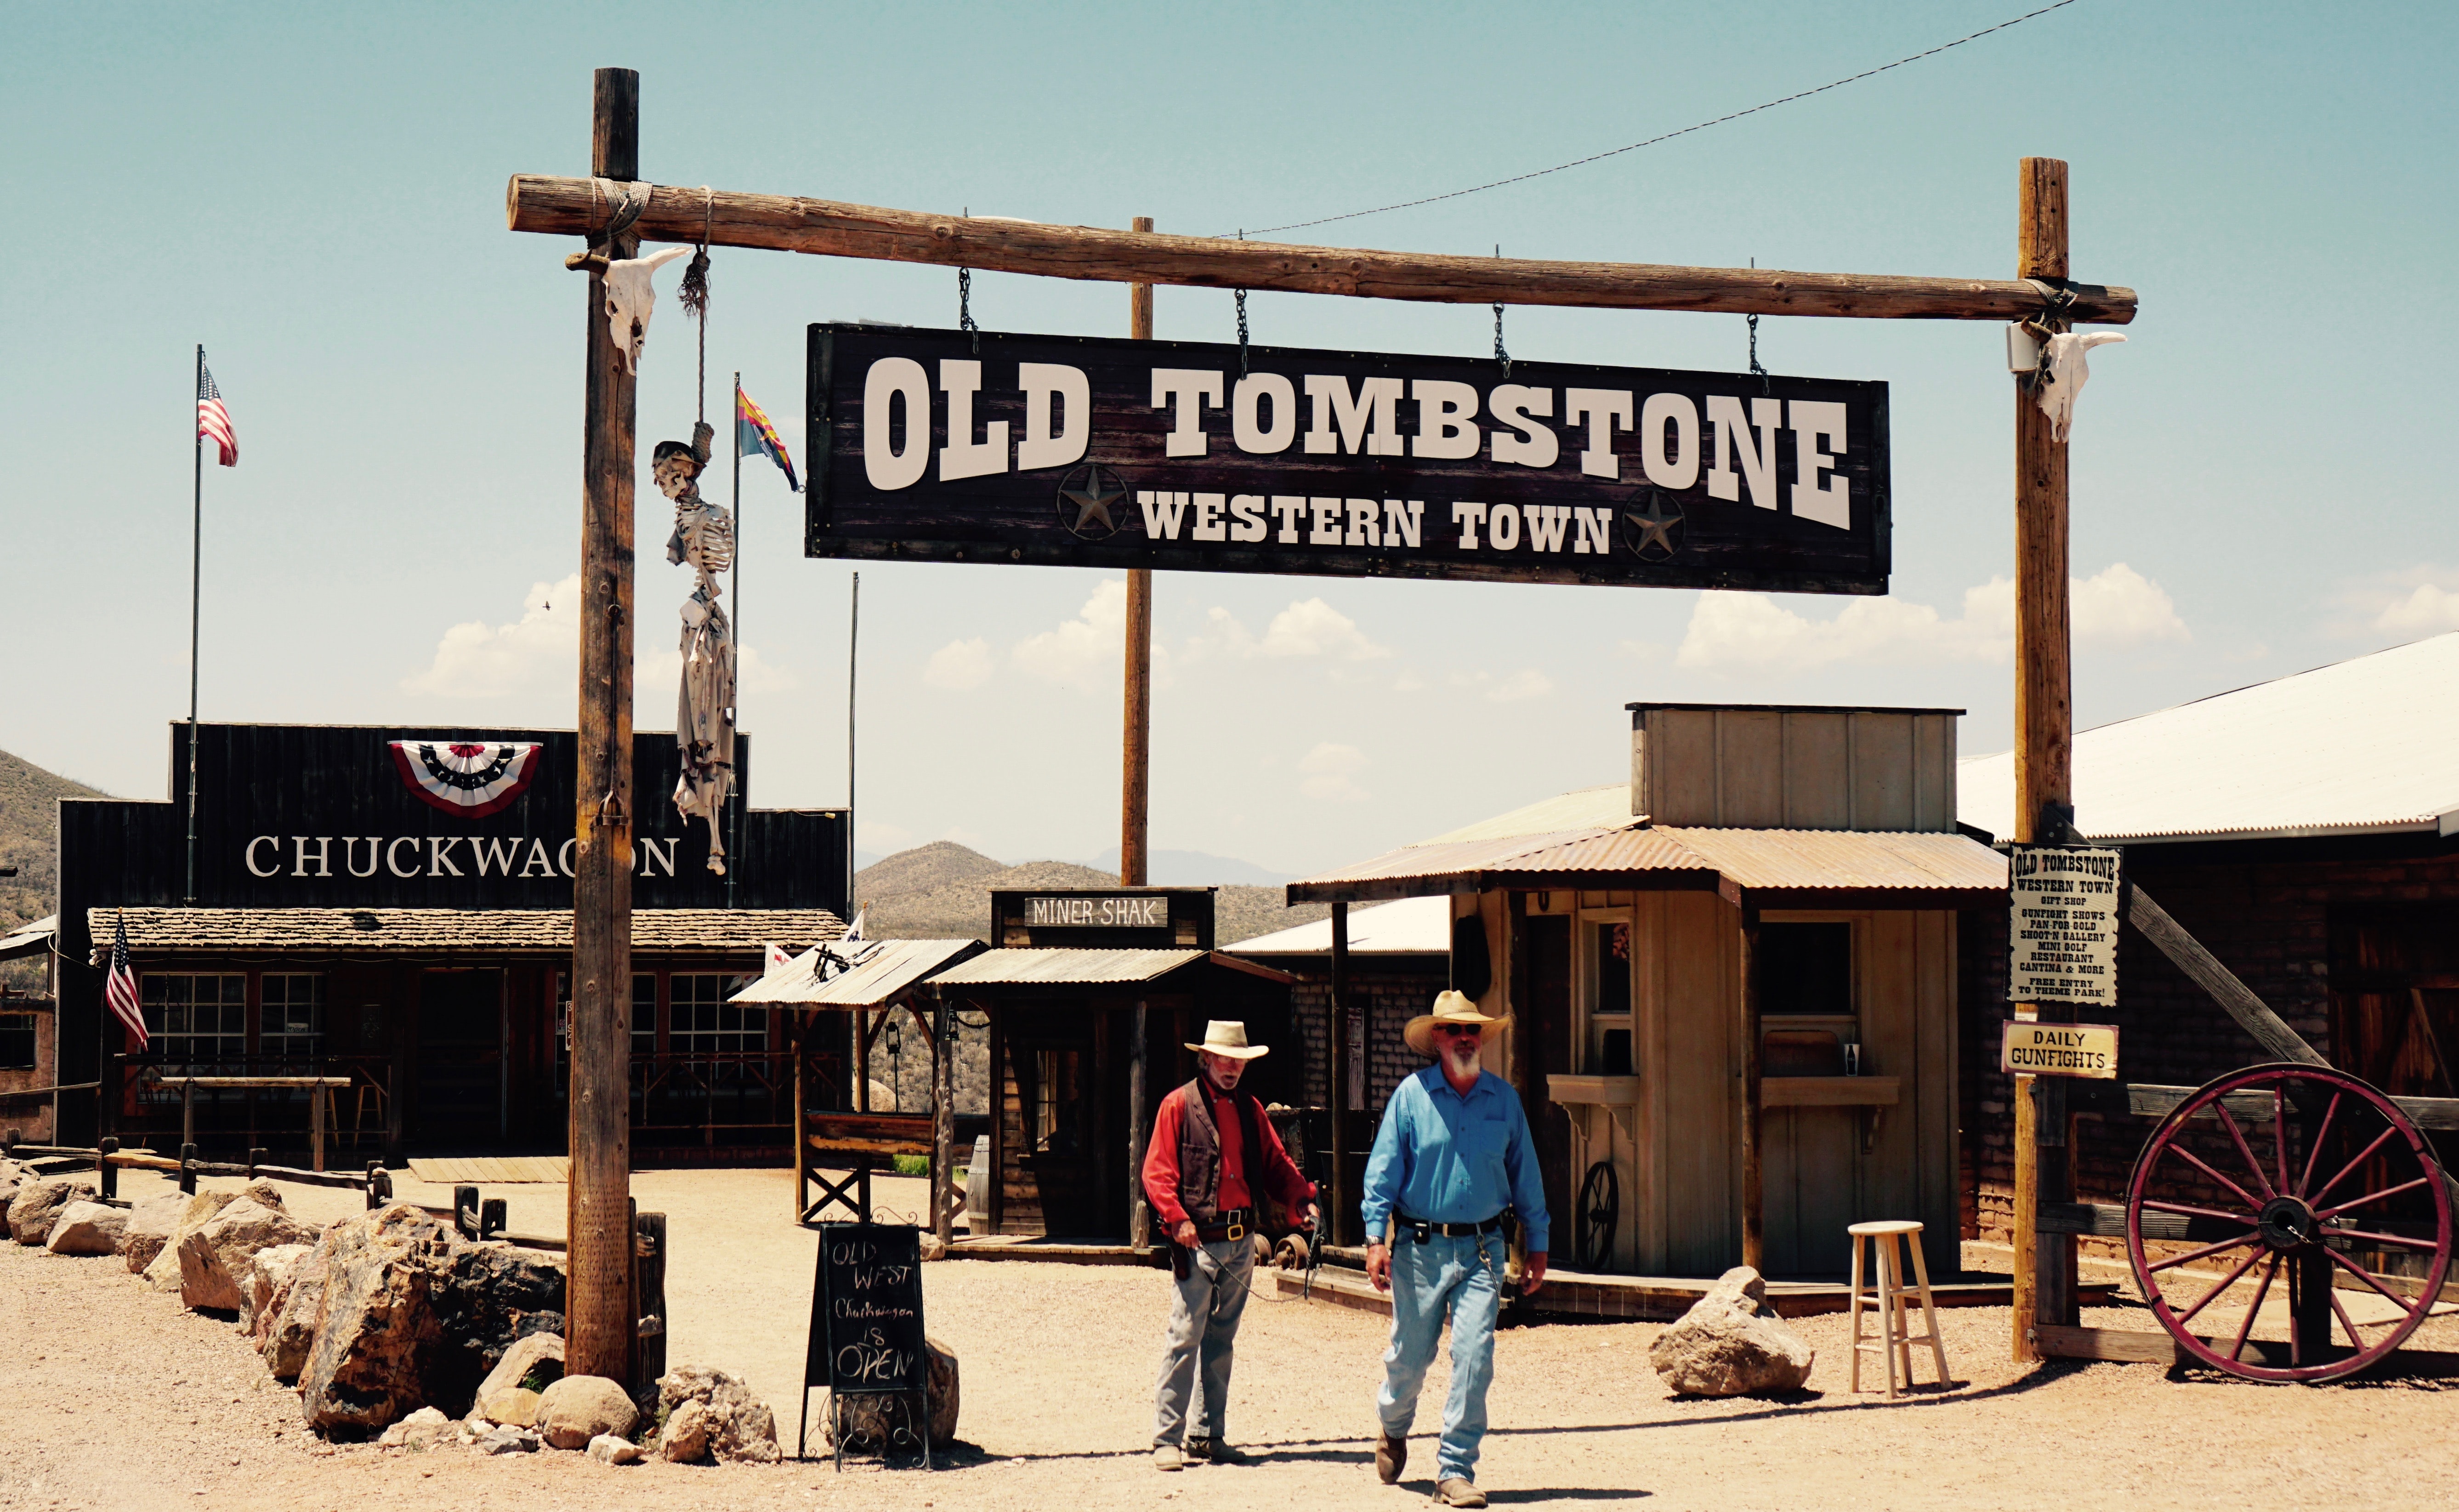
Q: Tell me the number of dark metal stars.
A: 2